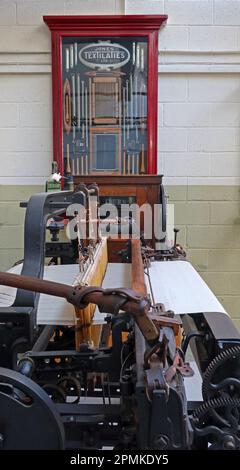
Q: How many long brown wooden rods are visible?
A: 2